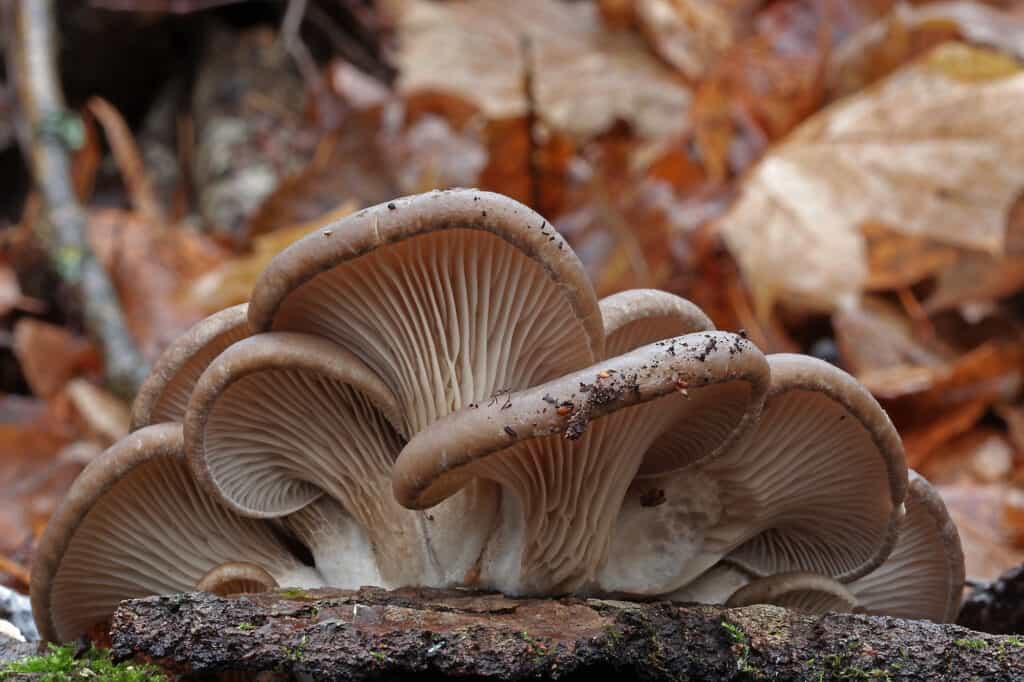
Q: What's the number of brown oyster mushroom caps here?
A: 10